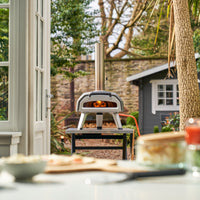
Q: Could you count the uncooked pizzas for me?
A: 1